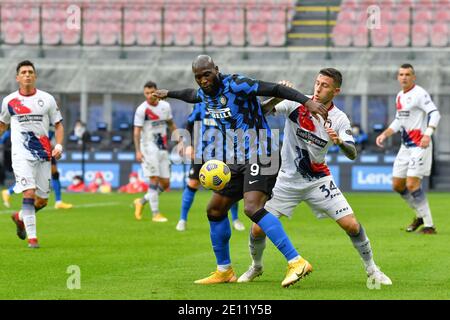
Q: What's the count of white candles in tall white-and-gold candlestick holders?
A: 0